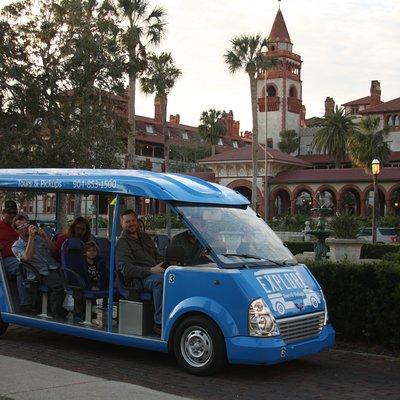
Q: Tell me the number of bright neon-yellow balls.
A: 0